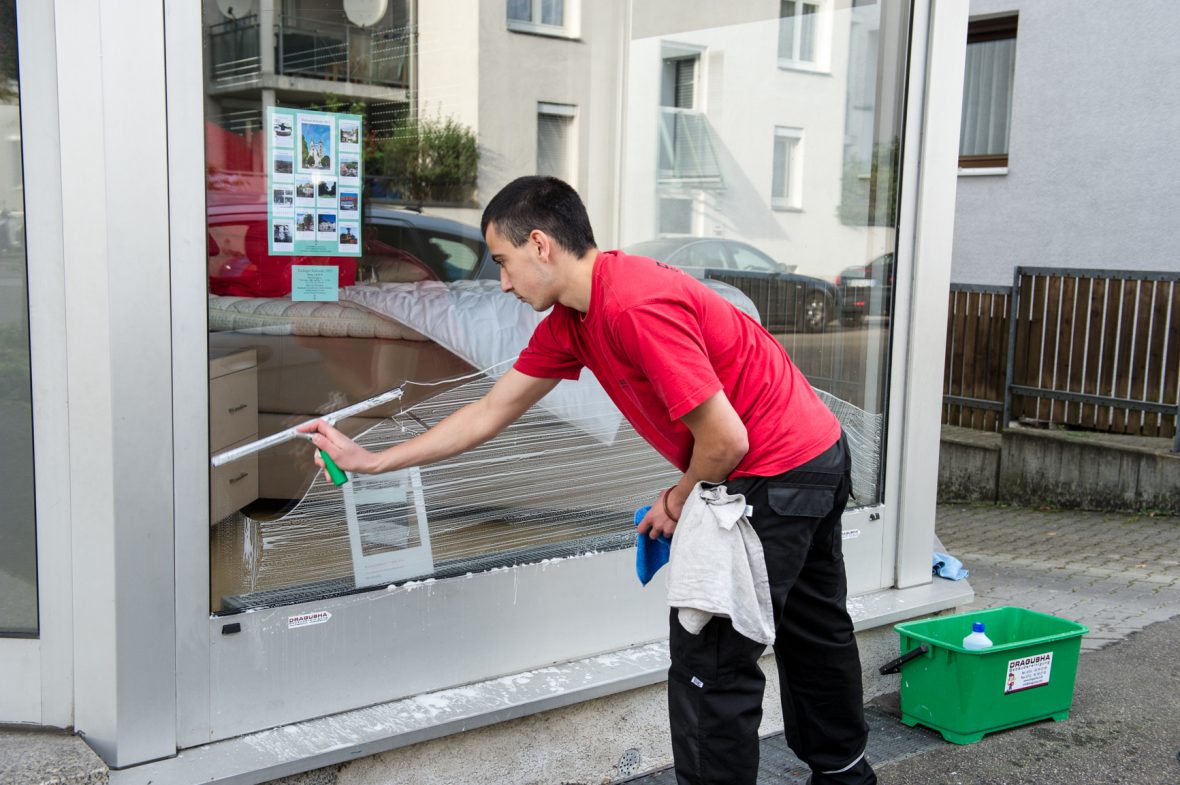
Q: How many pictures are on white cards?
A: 13